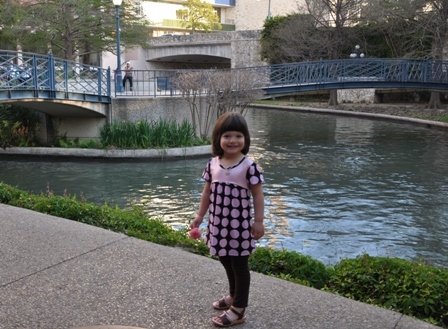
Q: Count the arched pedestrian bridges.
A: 2